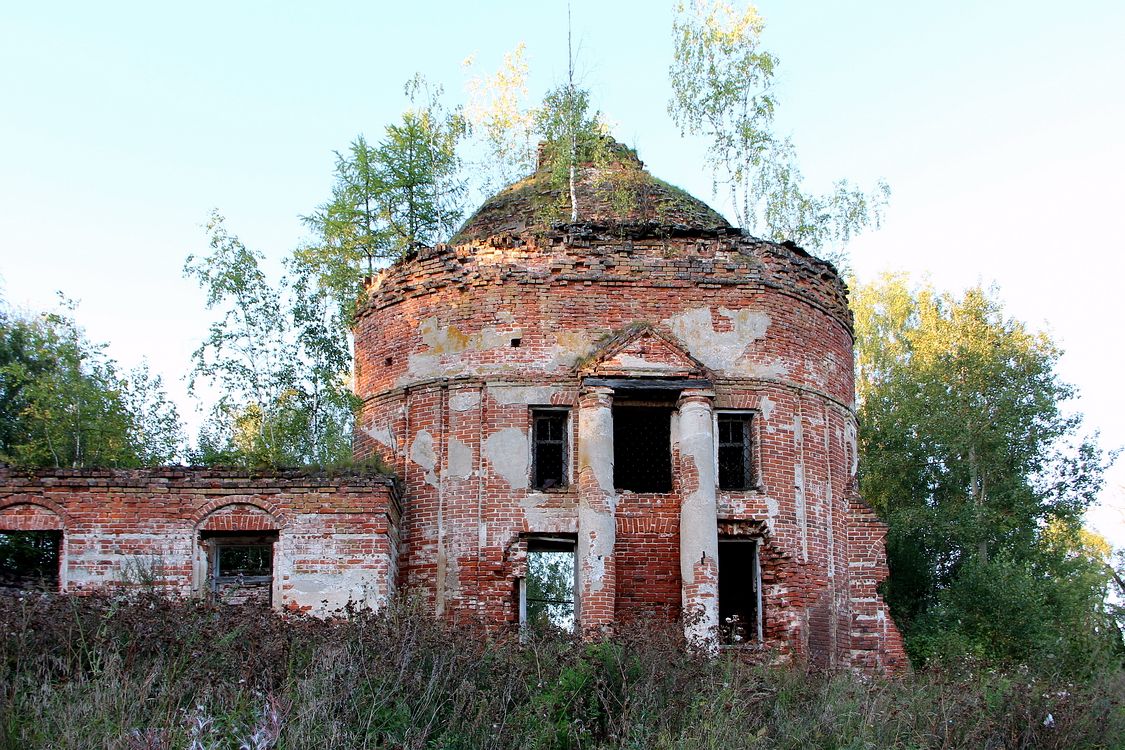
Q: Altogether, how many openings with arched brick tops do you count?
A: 2